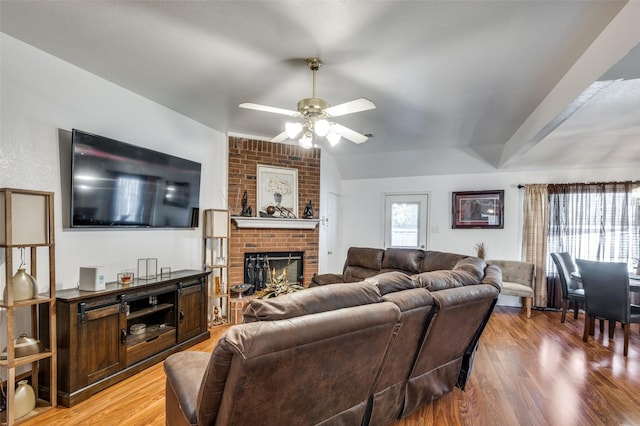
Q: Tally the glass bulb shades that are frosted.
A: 4